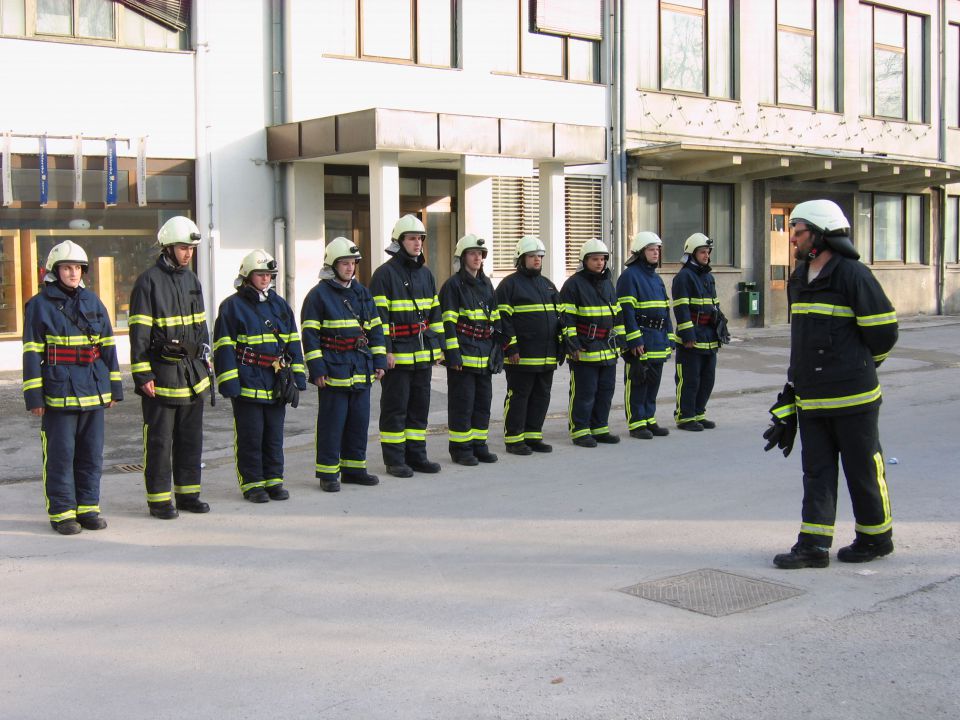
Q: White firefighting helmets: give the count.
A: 11